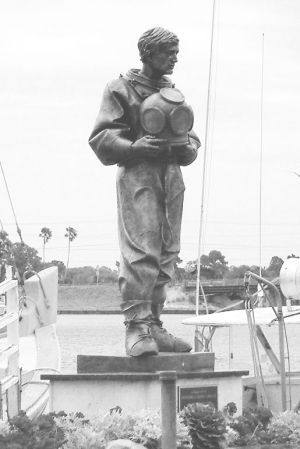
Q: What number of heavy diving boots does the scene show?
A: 2